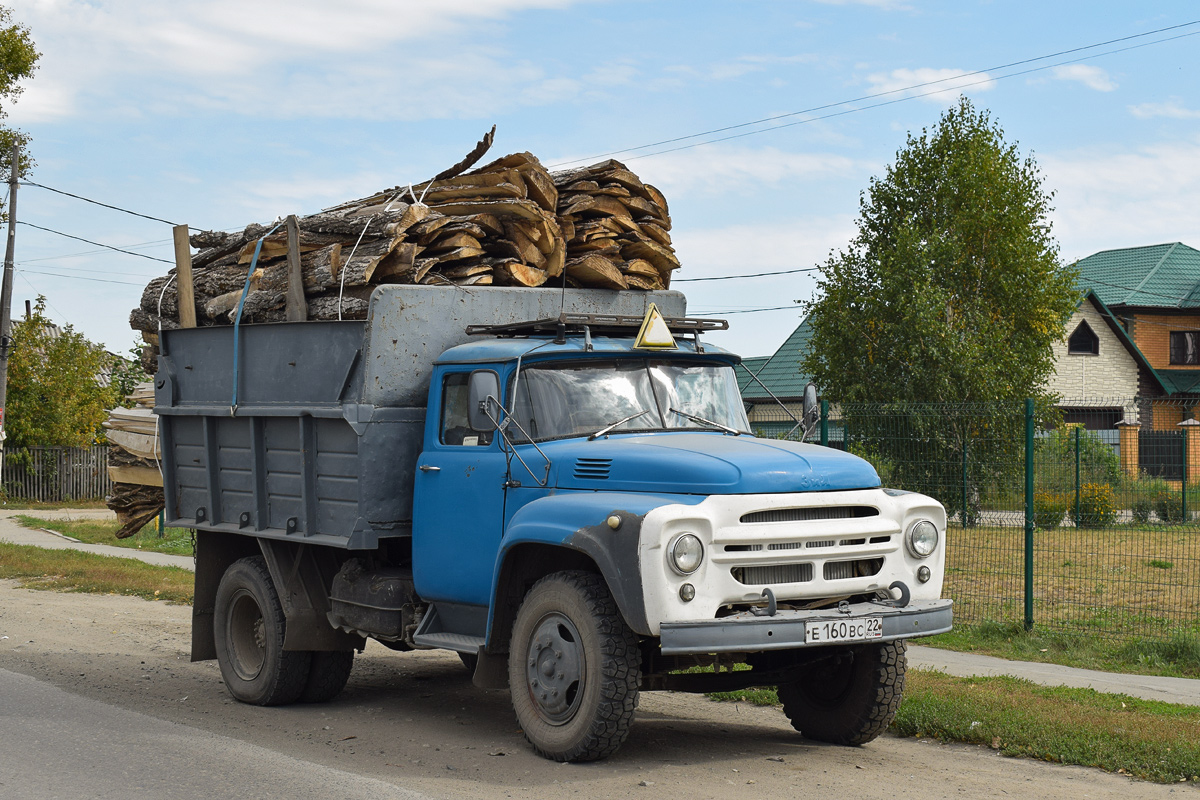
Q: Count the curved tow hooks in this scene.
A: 2